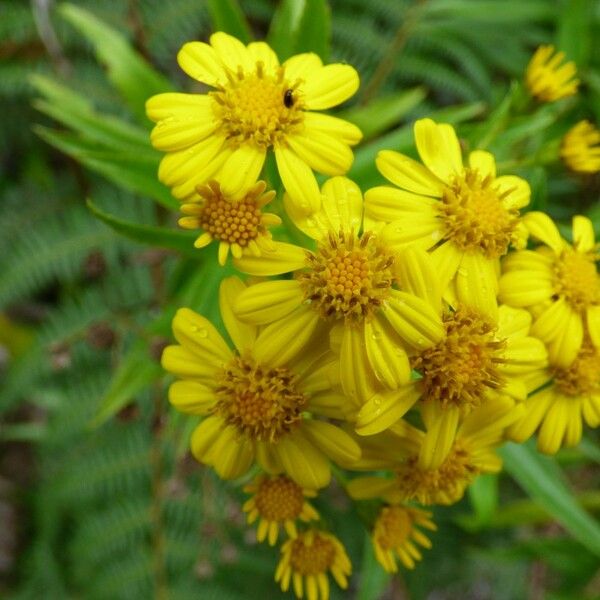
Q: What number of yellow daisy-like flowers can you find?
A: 14